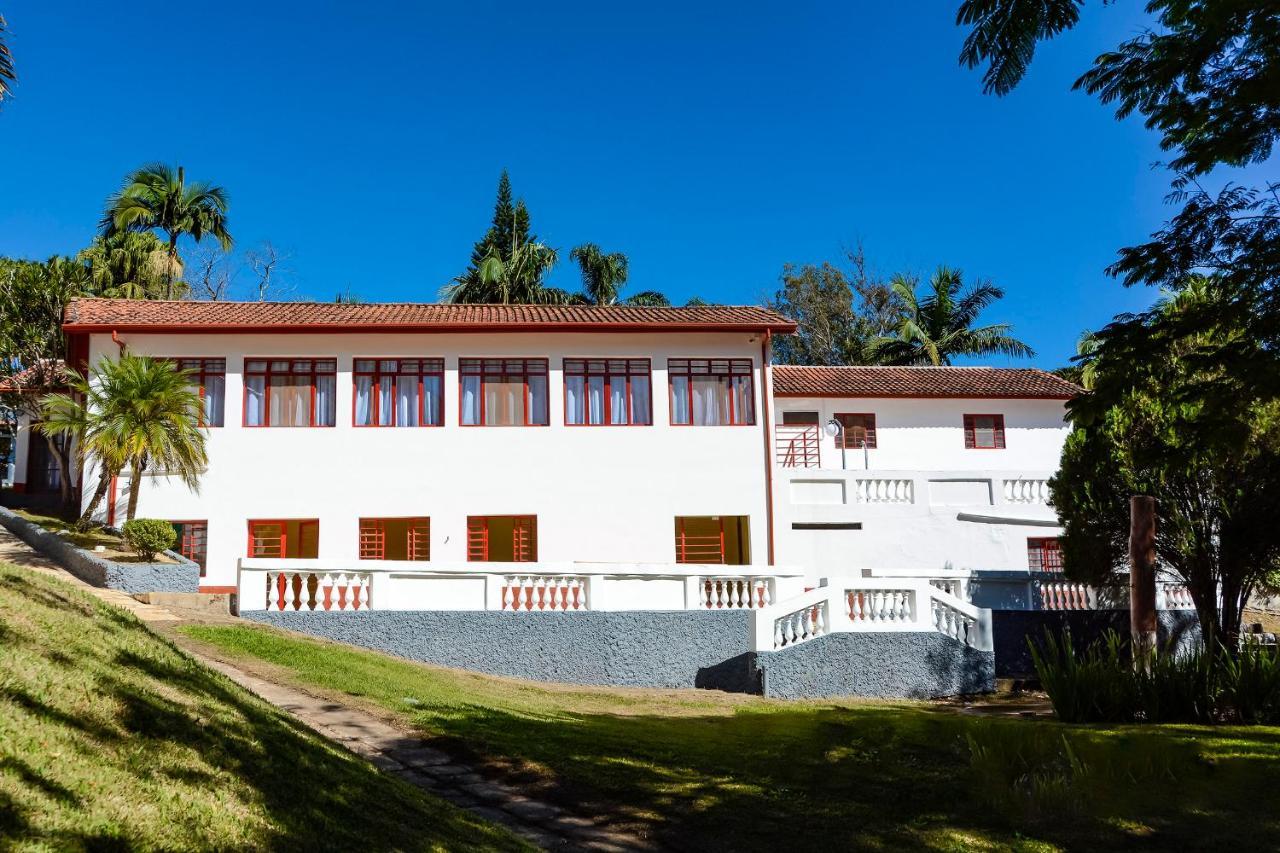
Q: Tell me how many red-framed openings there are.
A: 14